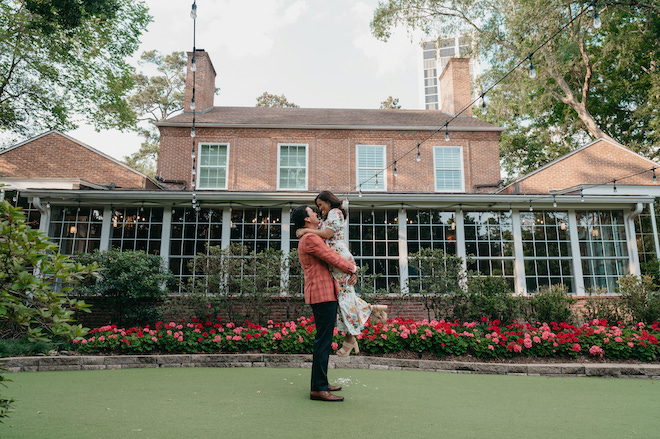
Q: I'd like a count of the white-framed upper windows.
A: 4